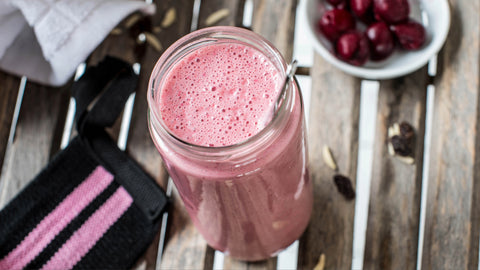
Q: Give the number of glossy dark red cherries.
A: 7